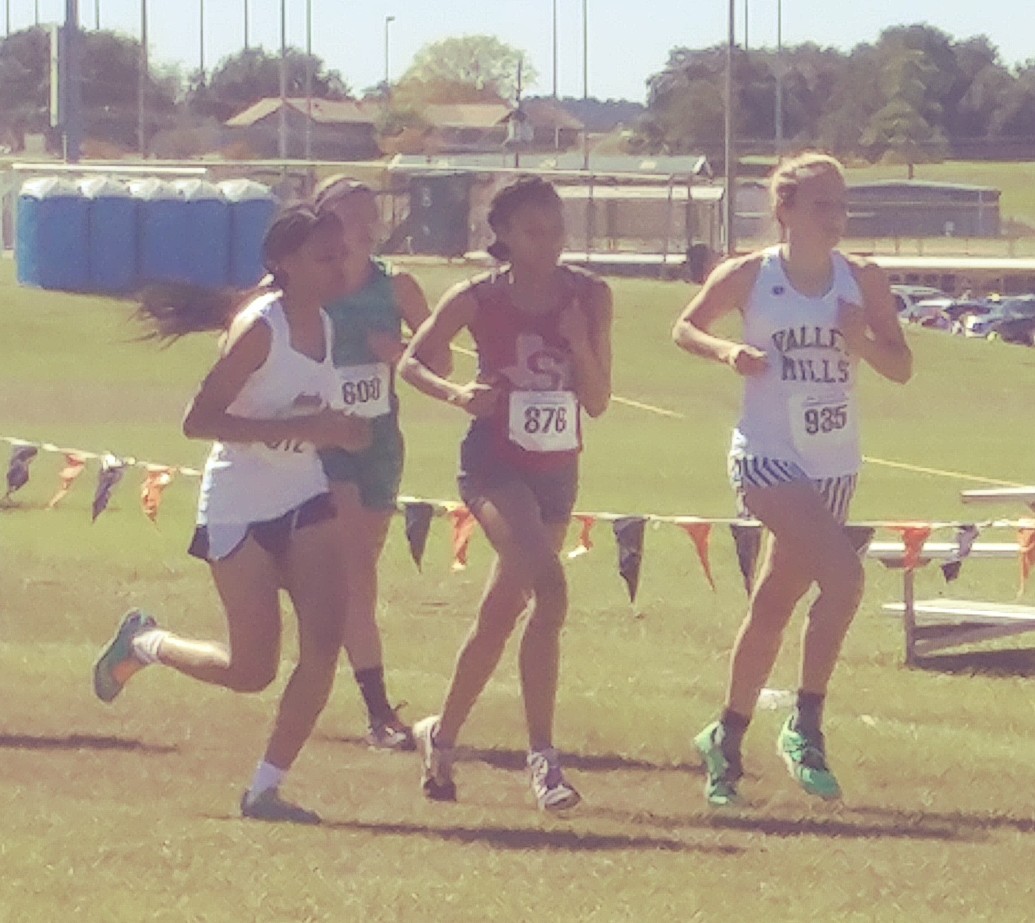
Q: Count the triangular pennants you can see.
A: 14